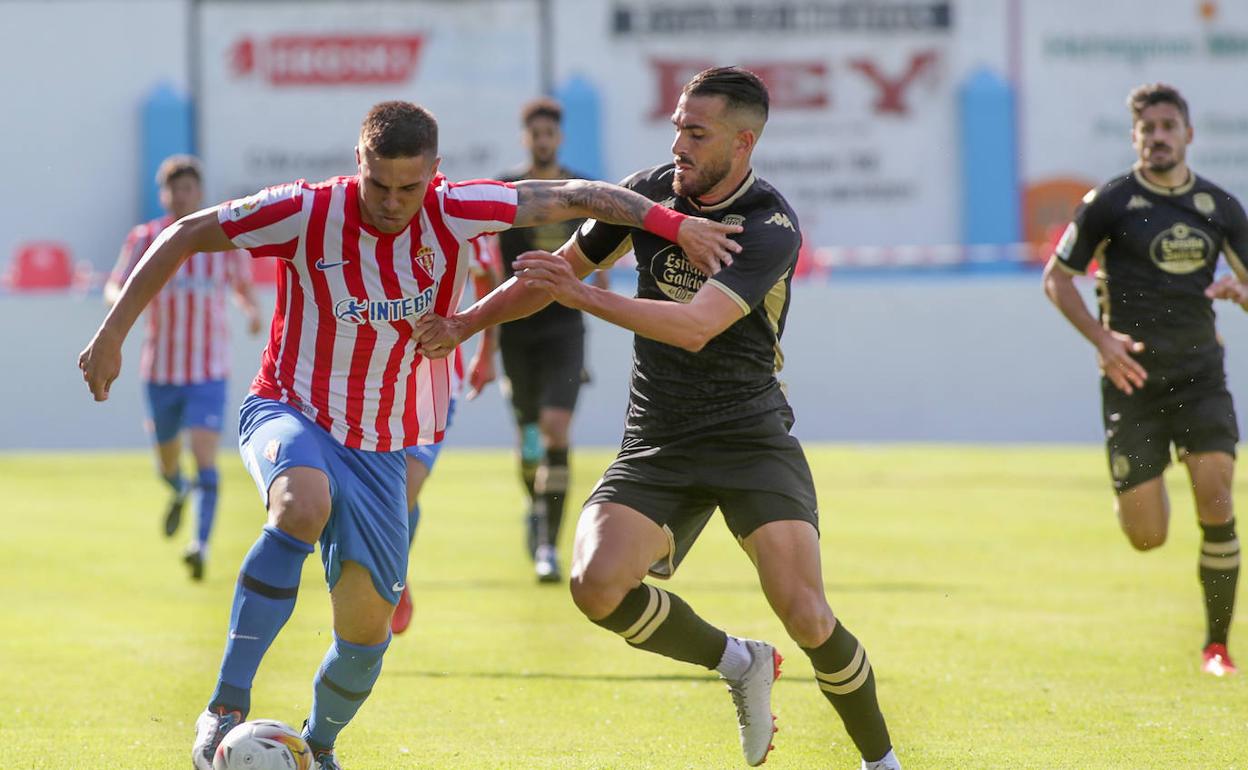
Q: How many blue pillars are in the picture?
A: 3